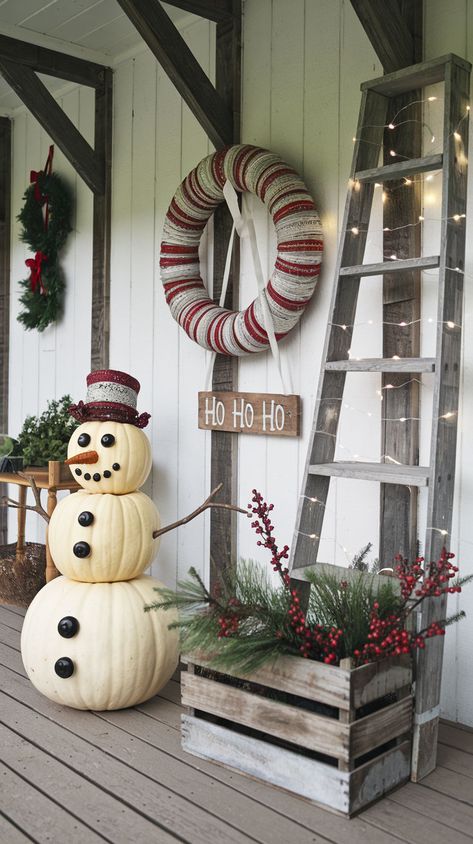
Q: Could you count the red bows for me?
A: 2